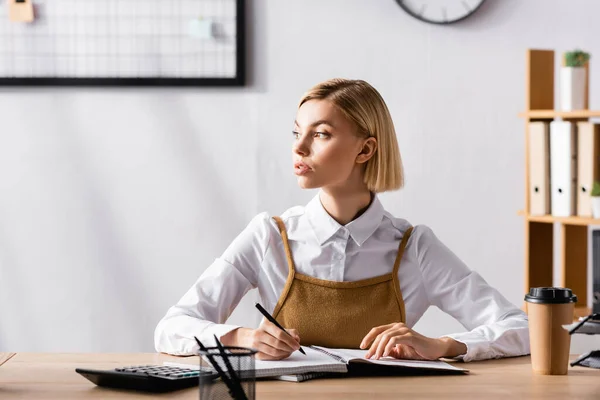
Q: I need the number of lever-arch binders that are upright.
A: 3